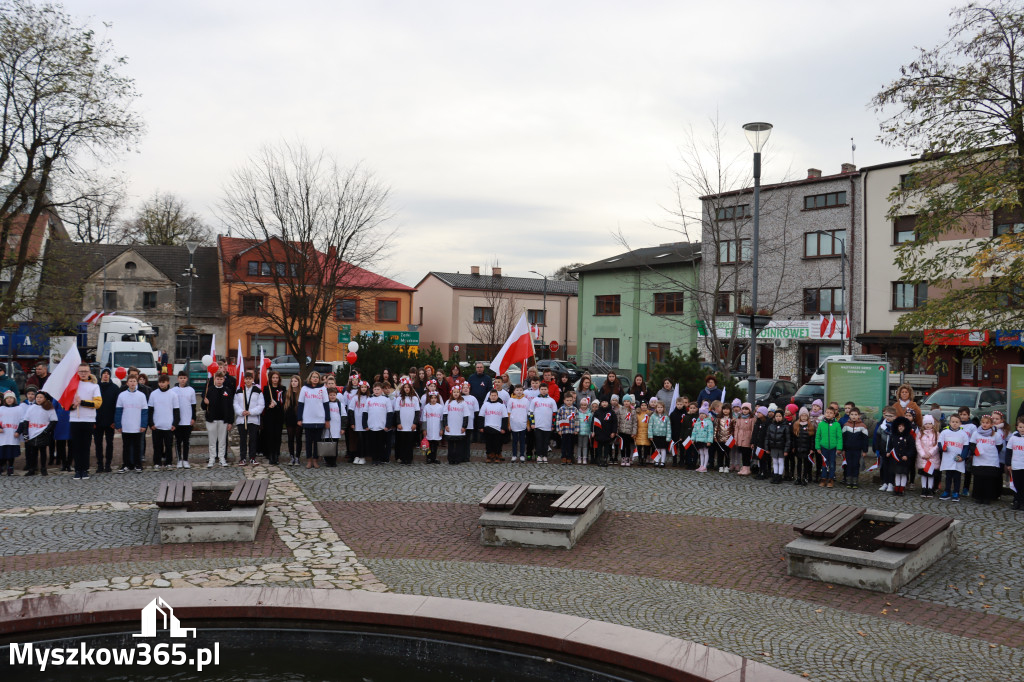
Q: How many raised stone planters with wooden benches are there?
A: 3